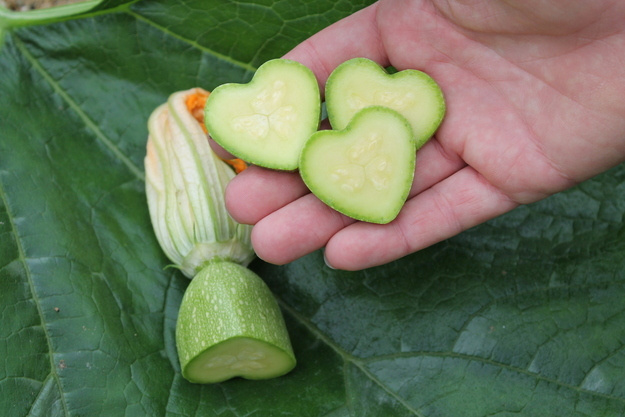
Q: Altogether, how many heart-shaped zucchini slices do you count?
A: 3